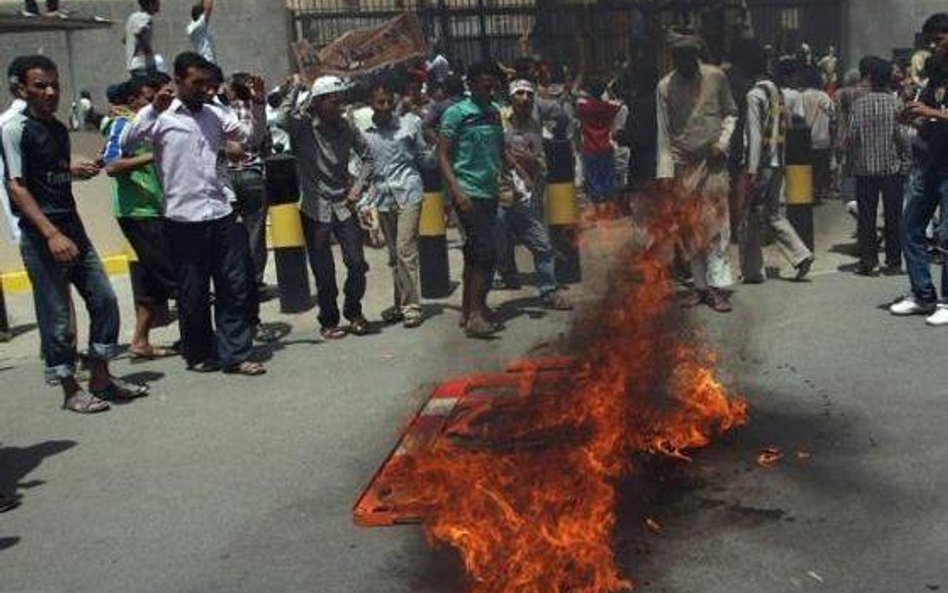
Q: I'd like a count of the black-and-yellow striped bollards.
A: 4